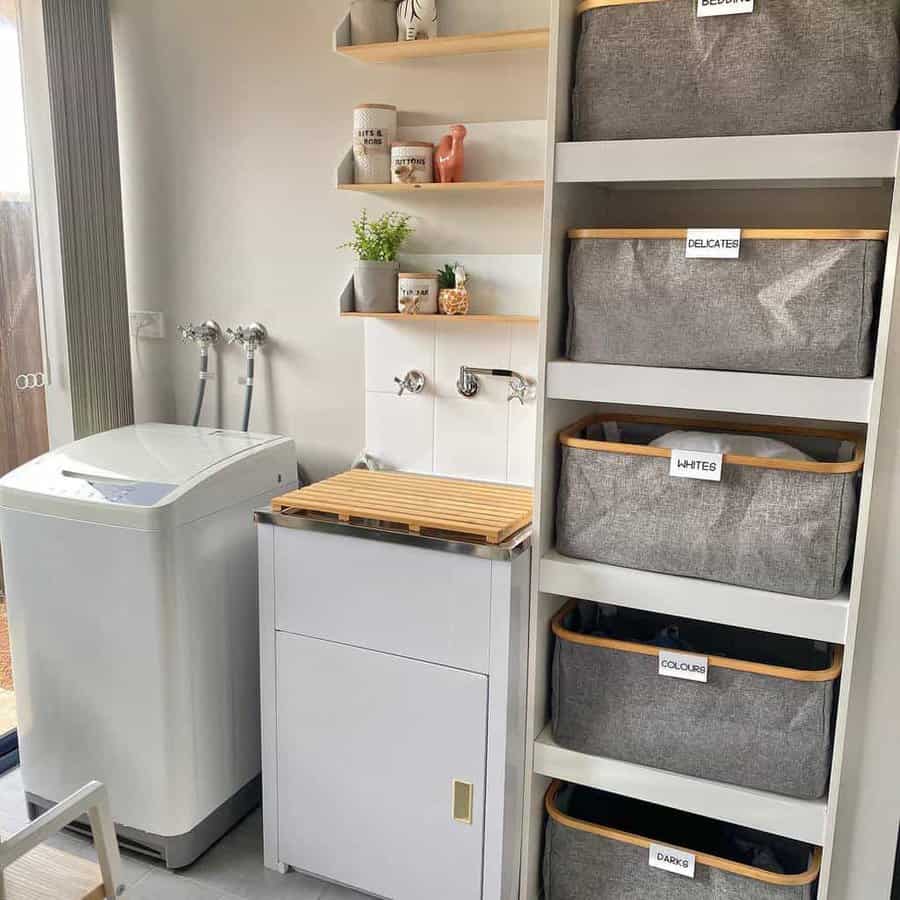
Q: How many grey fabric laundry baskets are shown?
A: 5